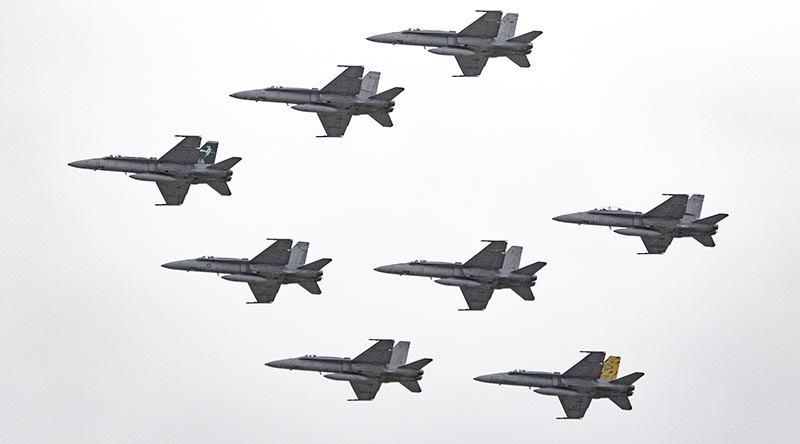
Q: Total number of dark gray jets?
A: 8